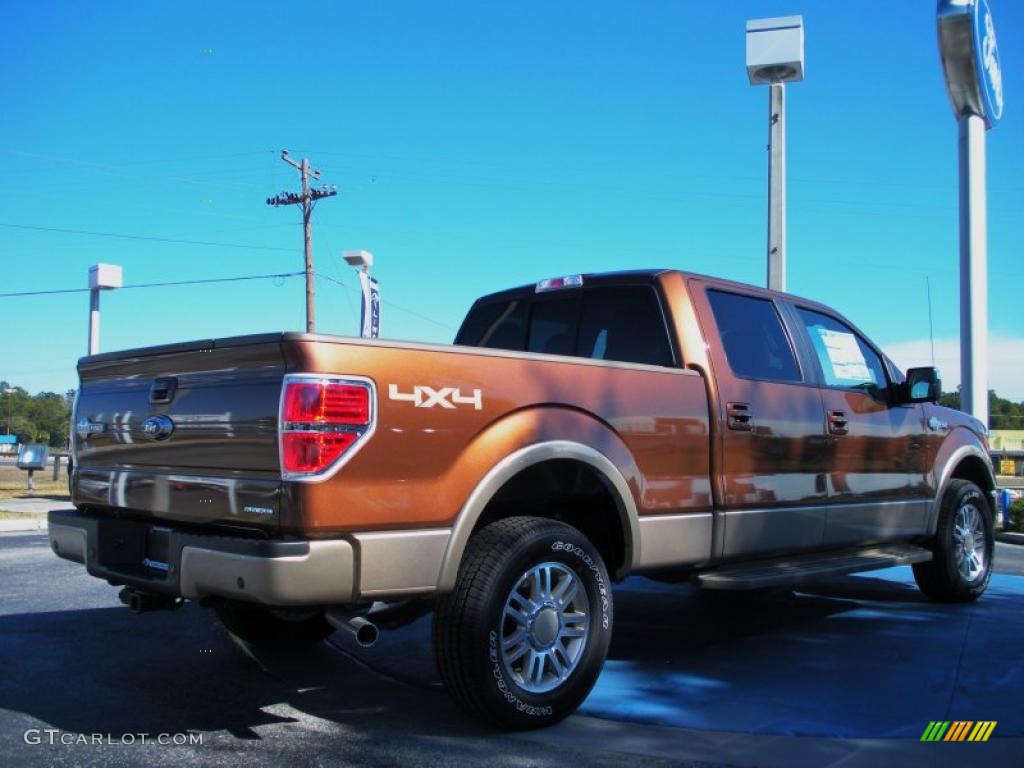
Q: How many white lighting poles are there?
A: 3